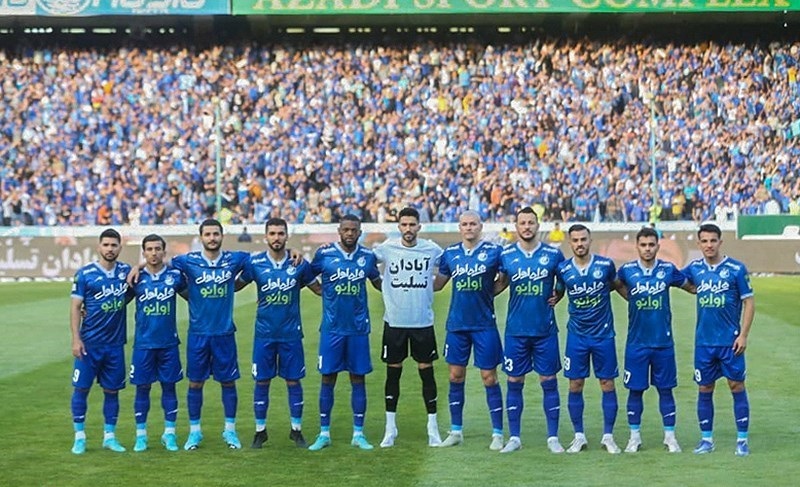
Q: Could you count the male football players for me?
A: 11